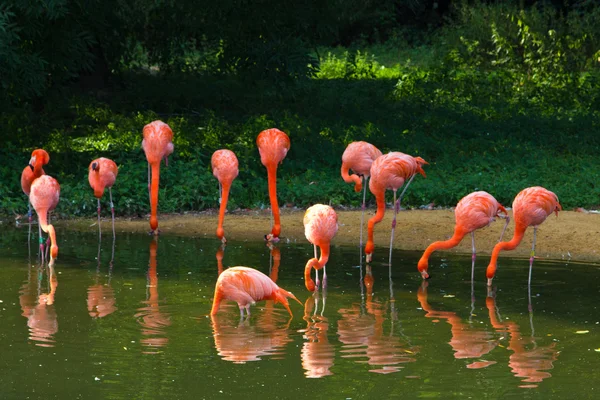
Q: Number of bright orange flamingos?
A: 12